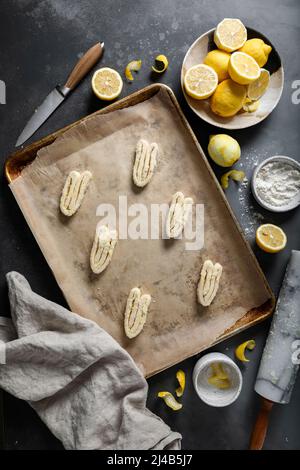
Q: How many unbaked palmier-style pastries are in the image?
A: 6